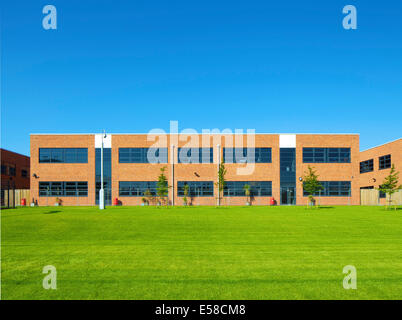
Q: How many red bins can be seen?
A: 3